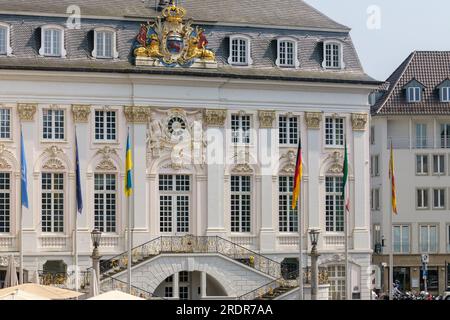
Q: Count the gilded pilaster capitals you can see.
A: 7